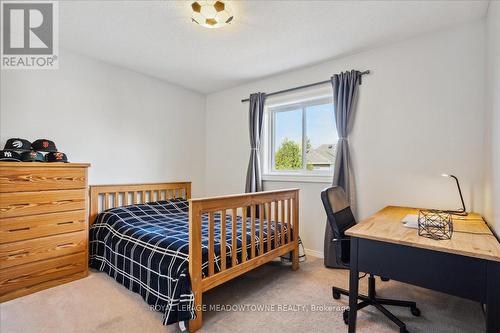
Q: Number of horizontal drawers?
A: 5